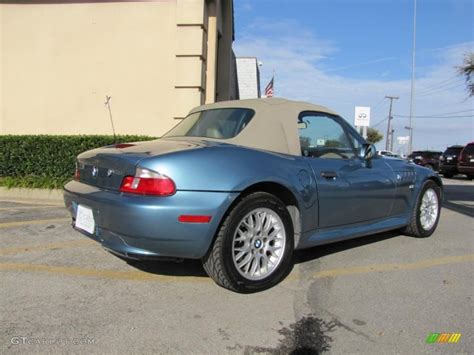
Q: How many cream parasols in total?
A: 0